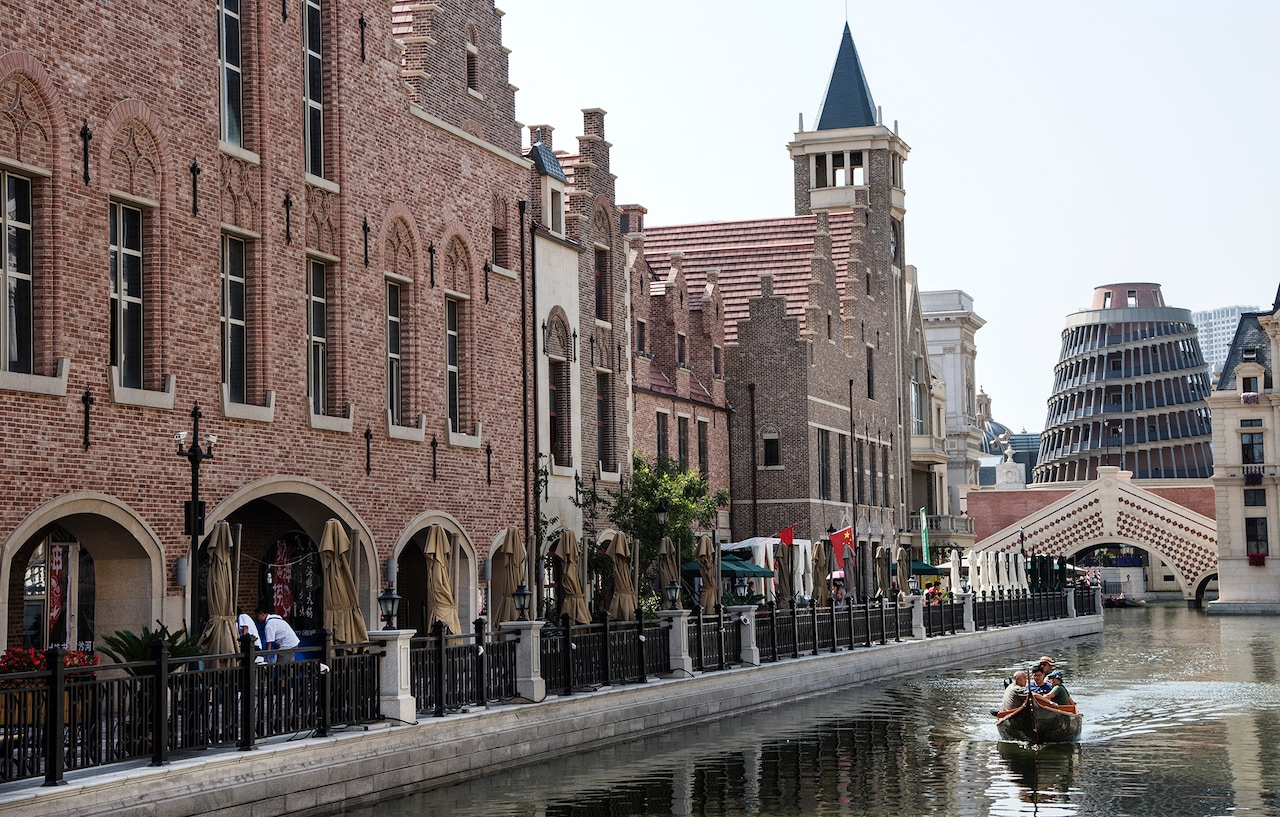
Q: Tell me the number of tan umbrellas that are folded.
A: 13